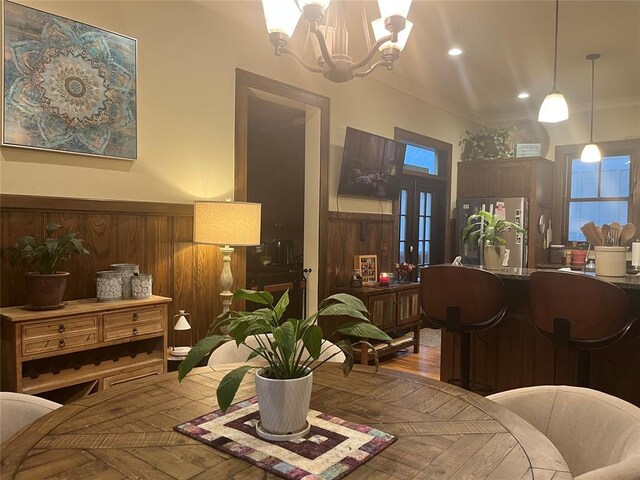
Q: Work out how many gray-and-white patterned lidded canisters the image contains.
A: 3